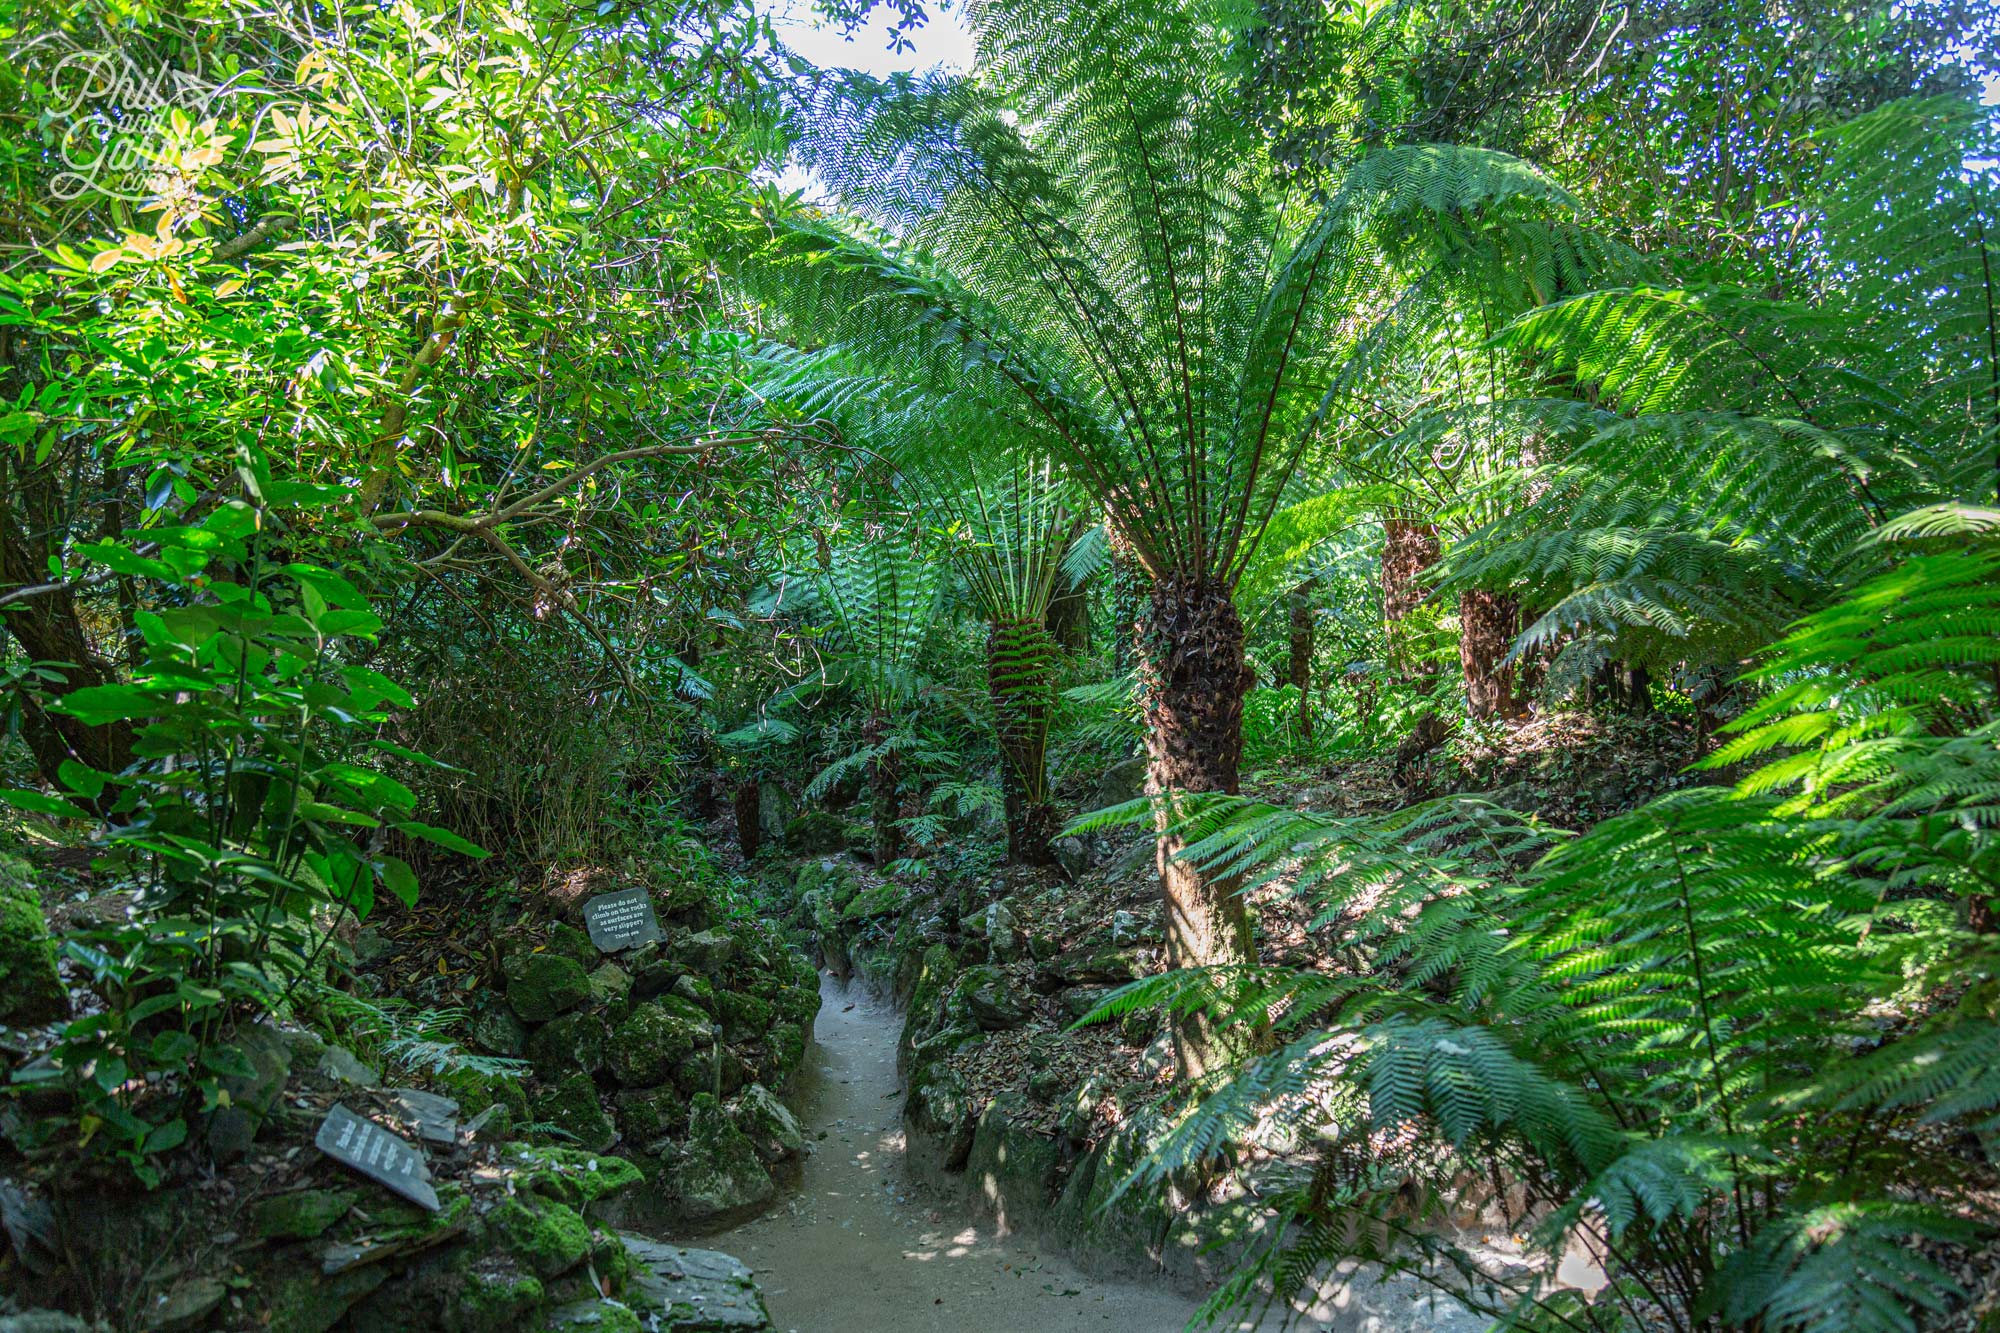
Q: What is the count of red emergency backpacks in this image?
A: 0